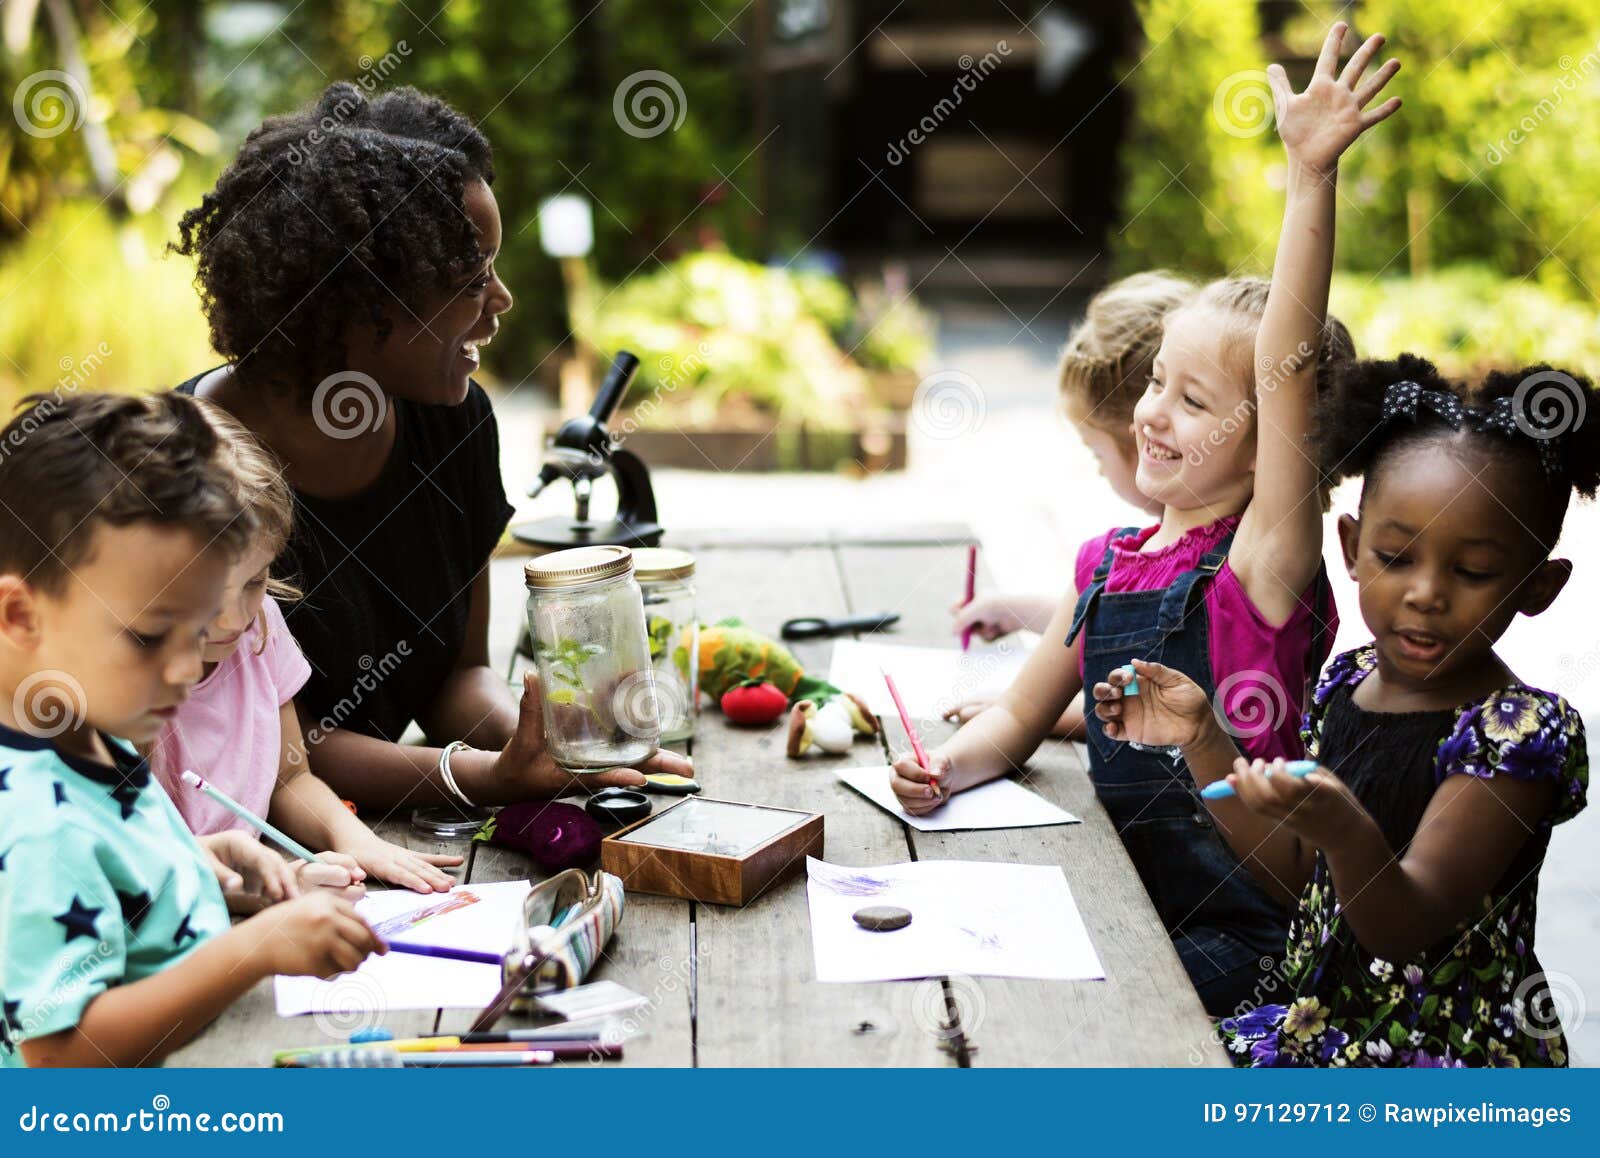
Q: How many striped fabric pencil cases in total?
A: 1